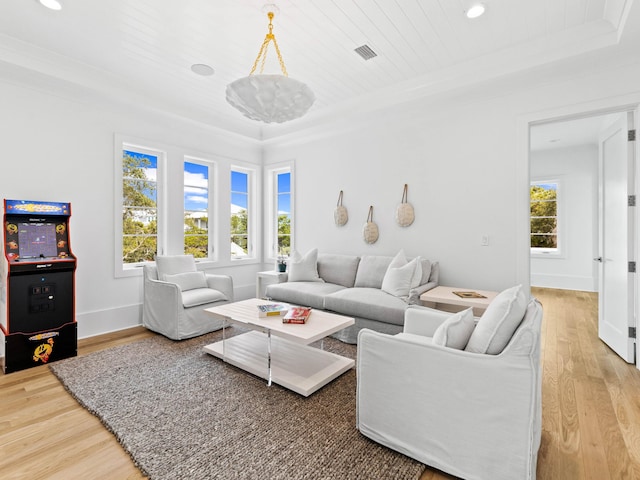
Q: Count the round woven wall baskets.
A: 3